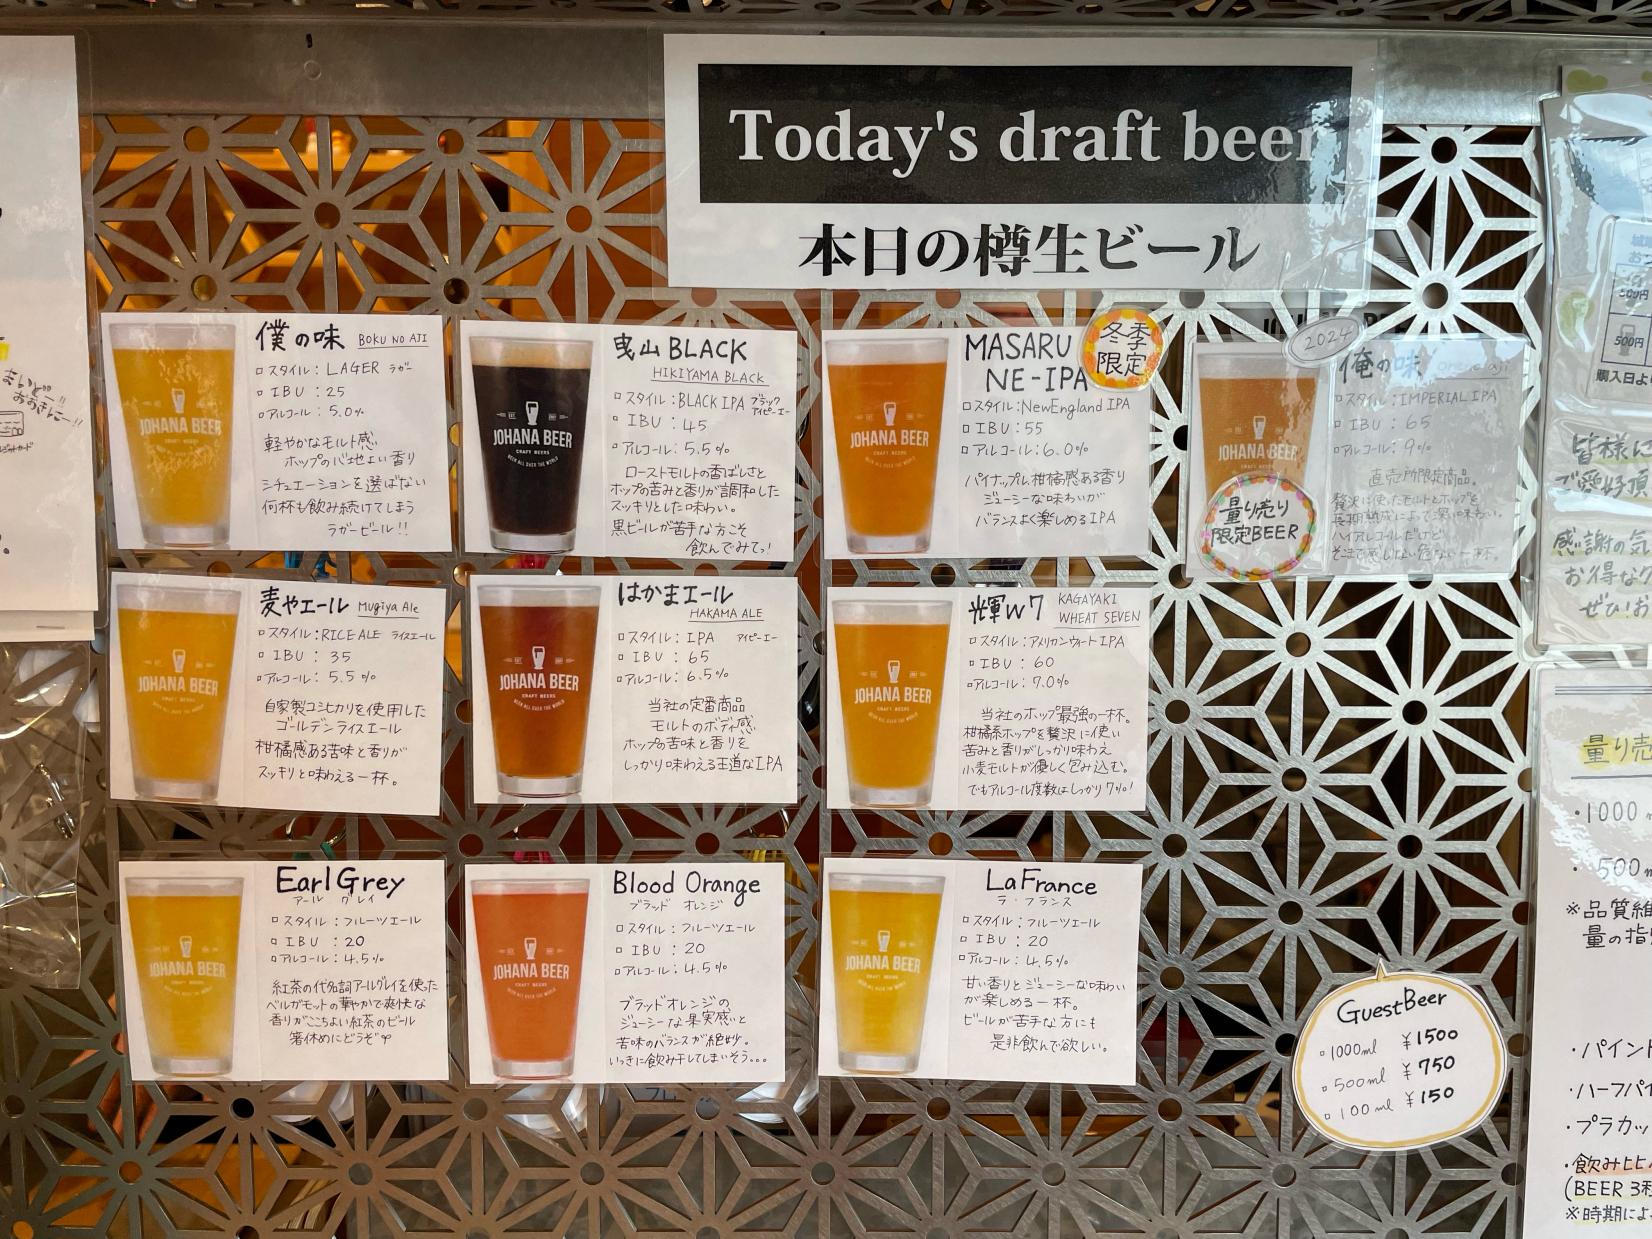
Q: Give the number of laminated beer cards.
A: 10